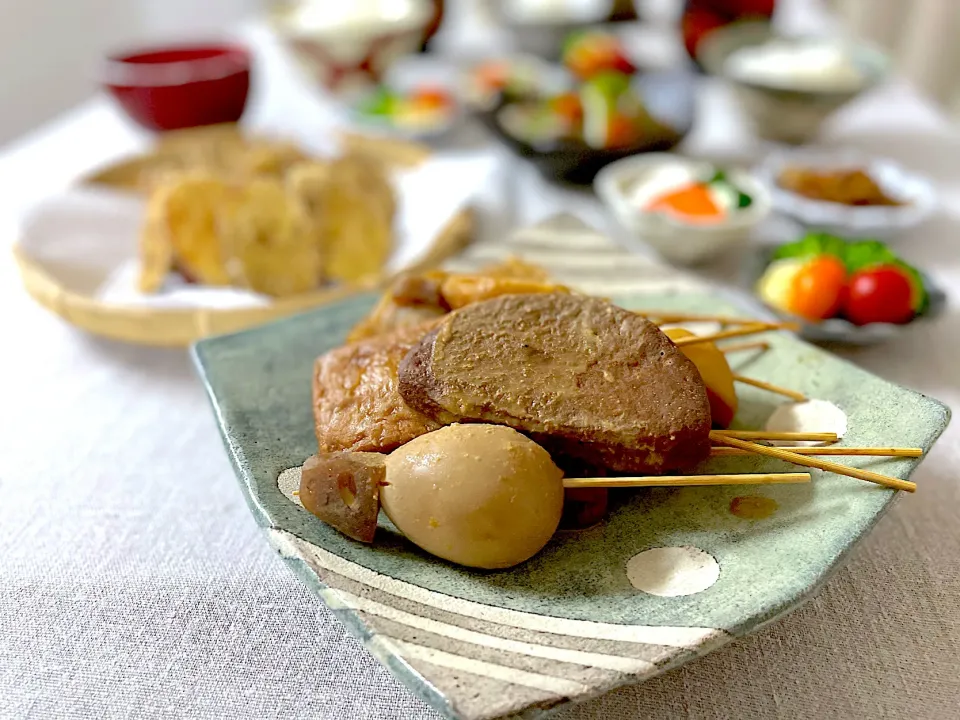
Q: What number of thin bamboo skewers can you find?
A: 8